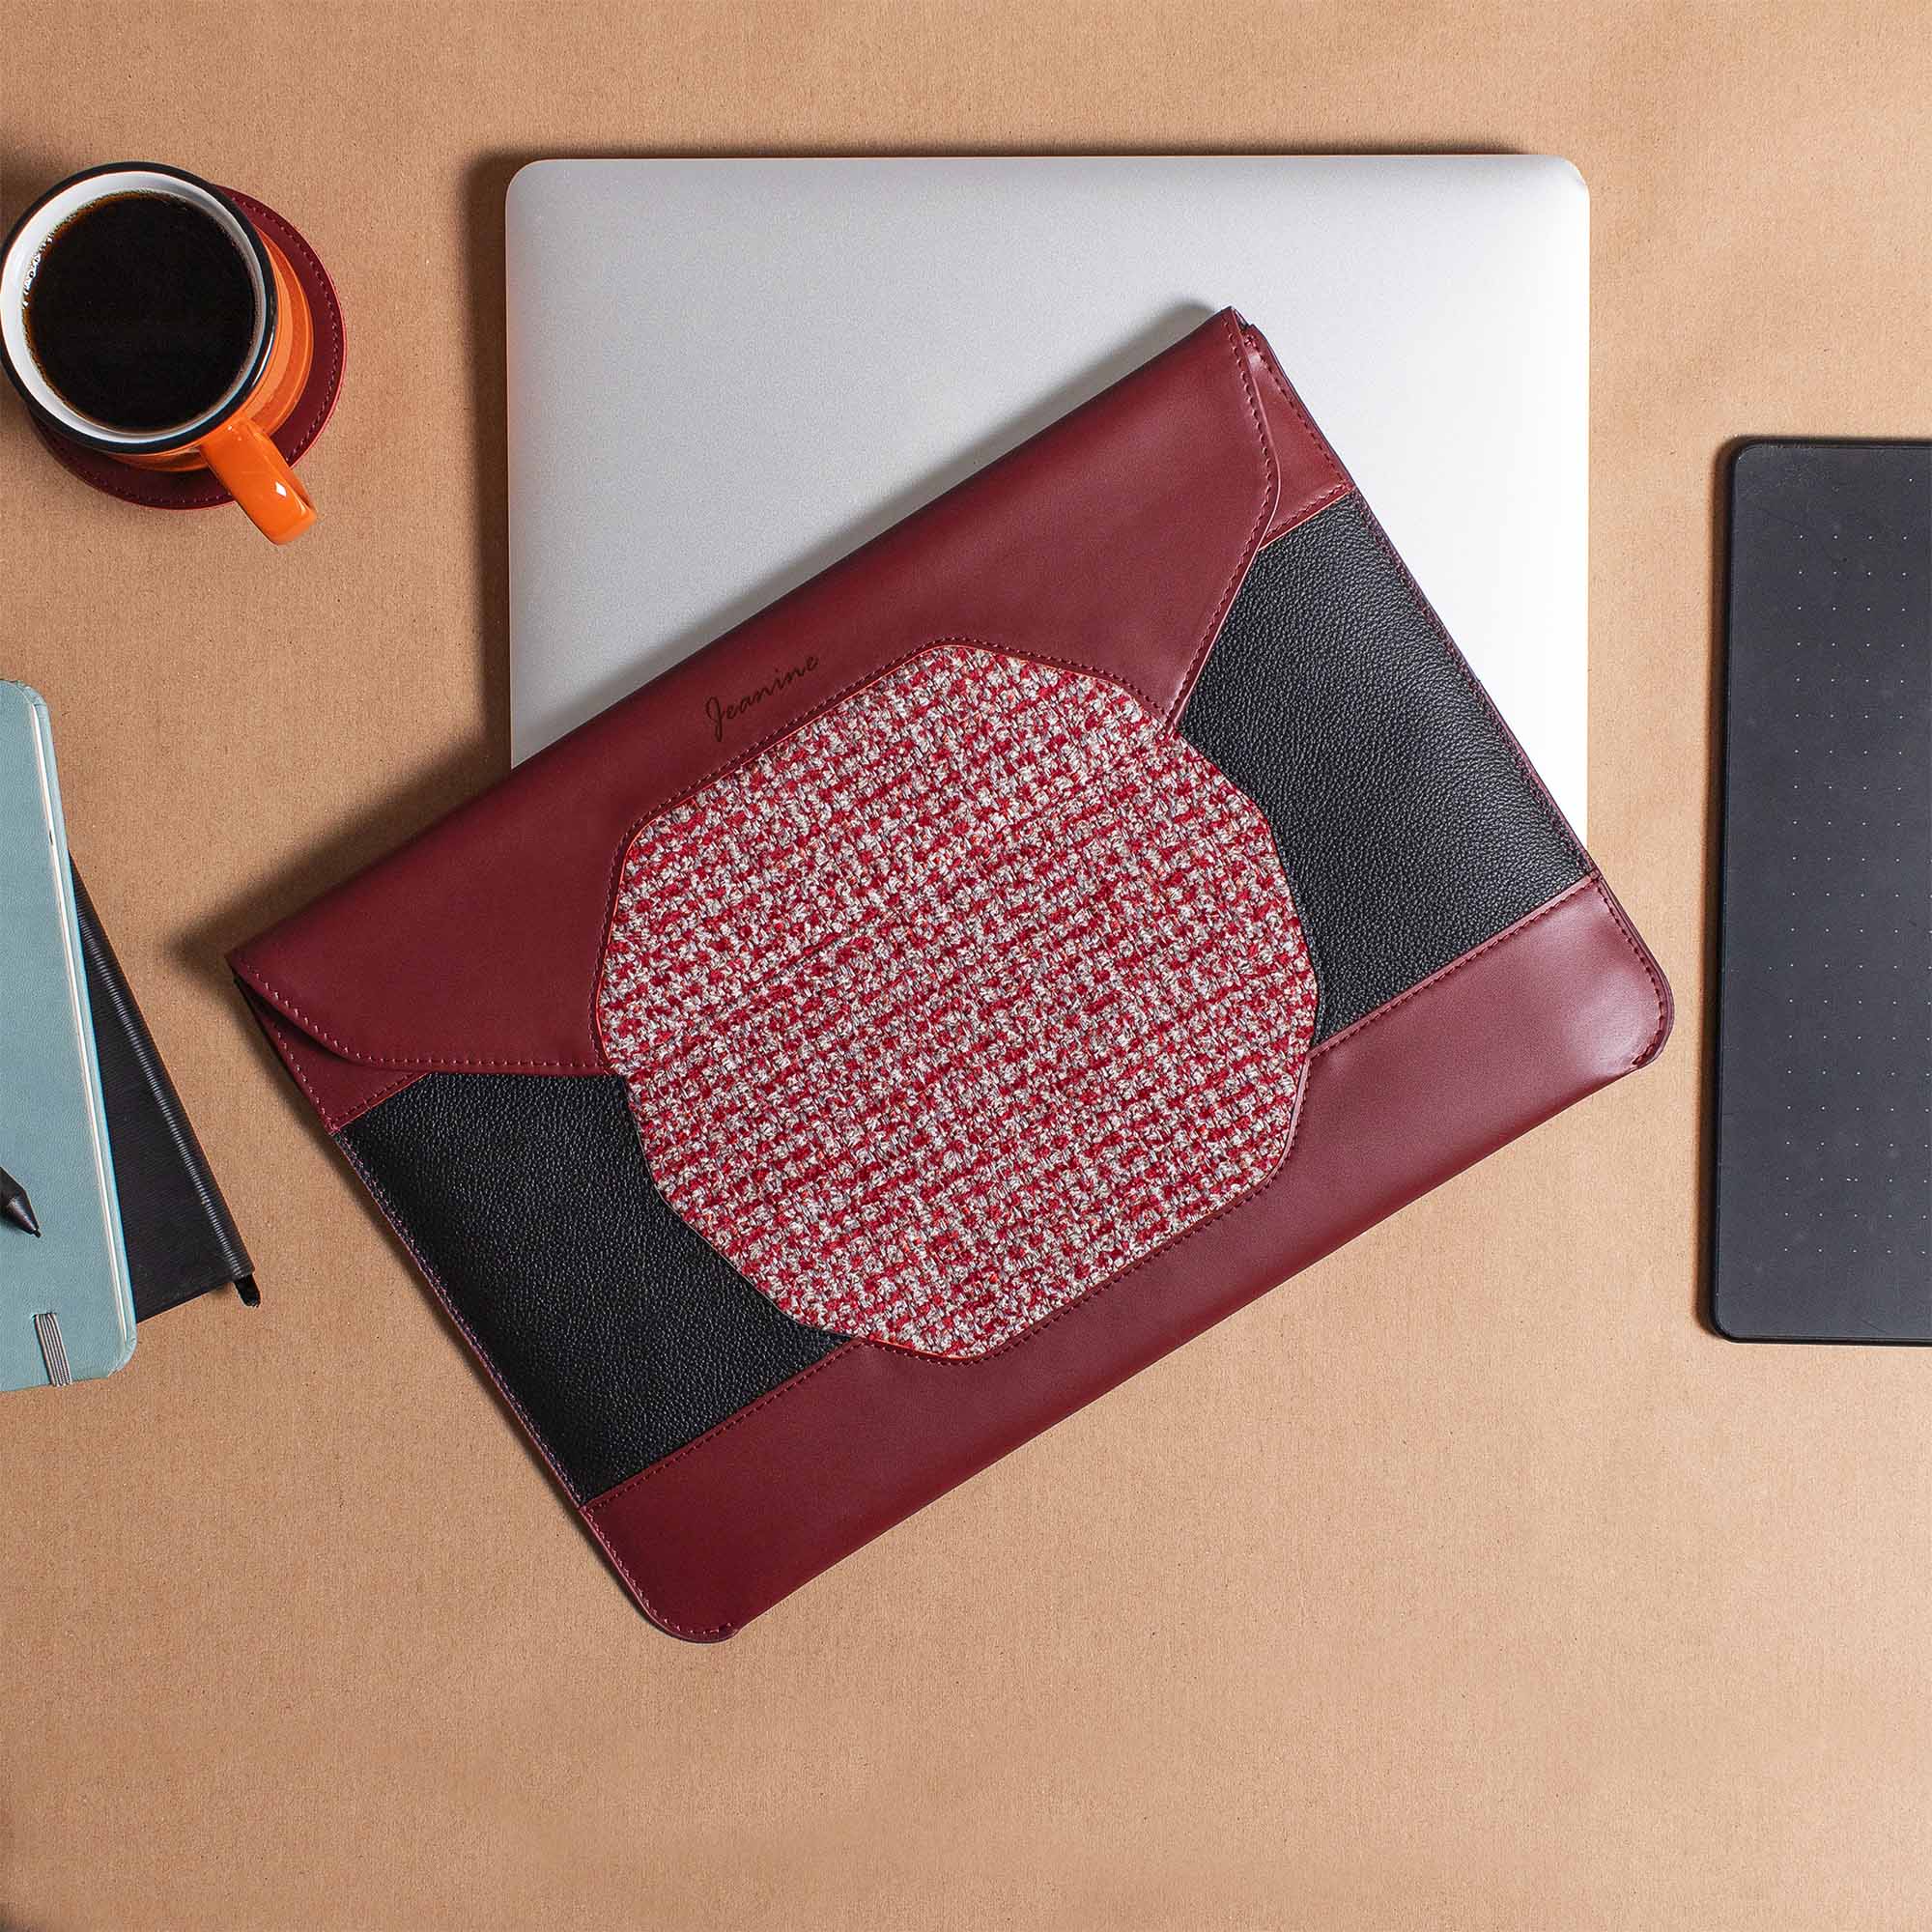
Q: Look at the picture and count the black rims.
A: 1